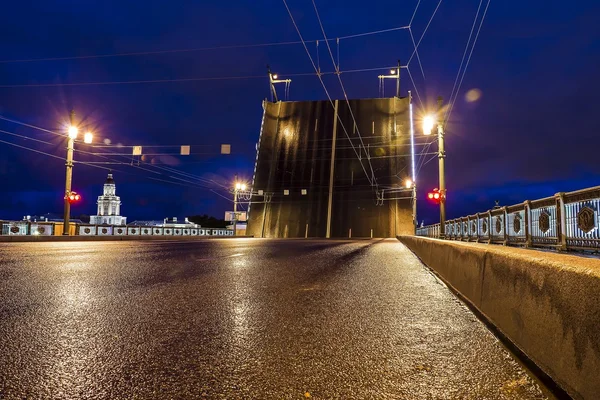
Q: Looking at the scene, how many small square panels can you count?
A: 6